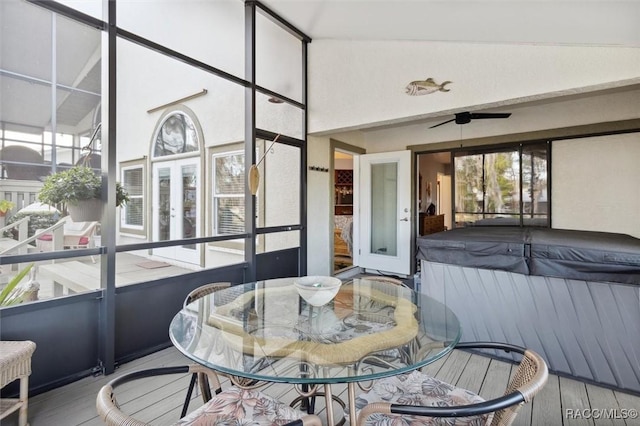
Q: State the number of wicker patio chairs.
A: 4